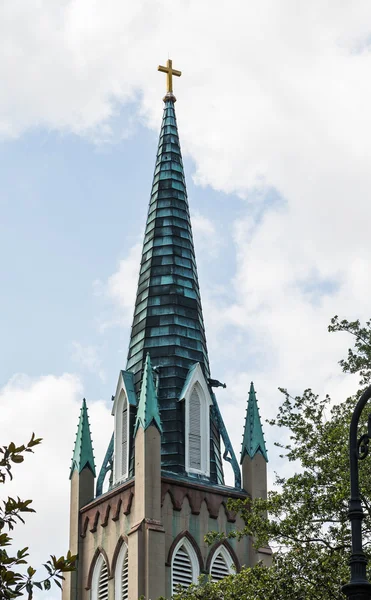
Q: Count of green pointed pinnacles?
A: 3